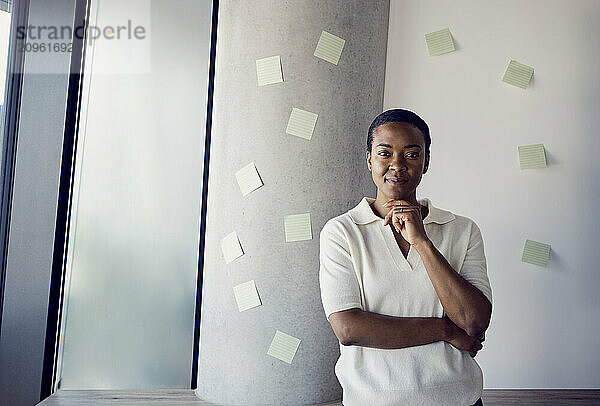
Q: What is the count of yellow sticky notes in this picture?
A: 12